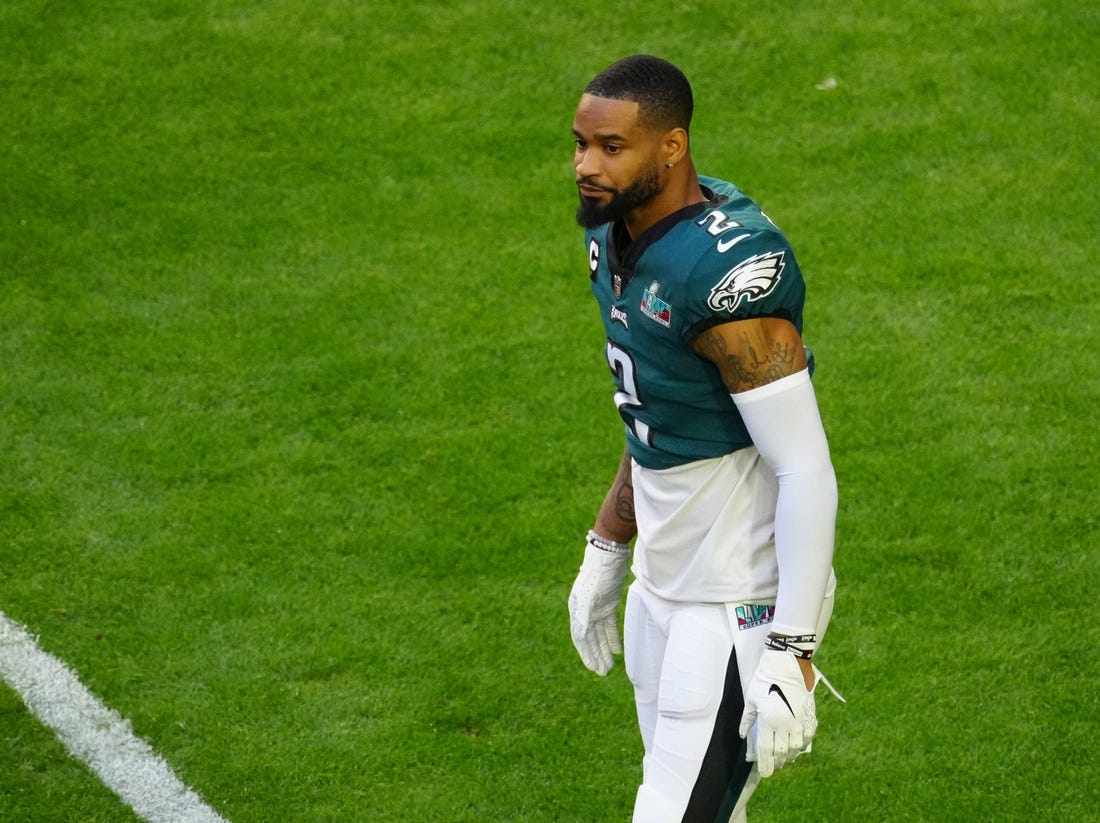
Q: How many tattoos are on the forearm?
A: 1